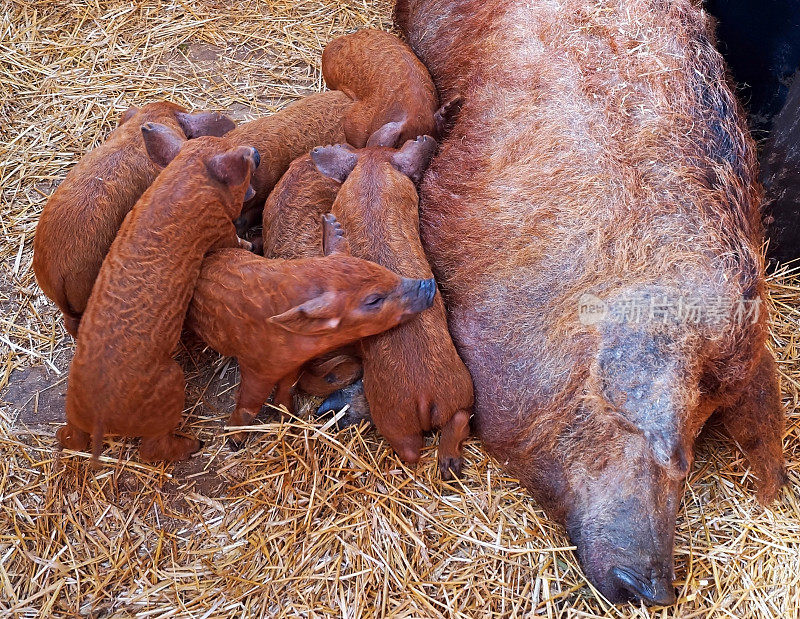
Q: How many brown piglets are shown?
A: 7